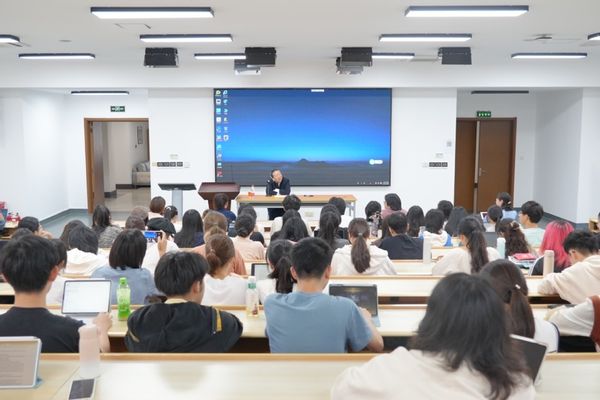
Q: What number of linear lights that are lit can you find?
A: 11